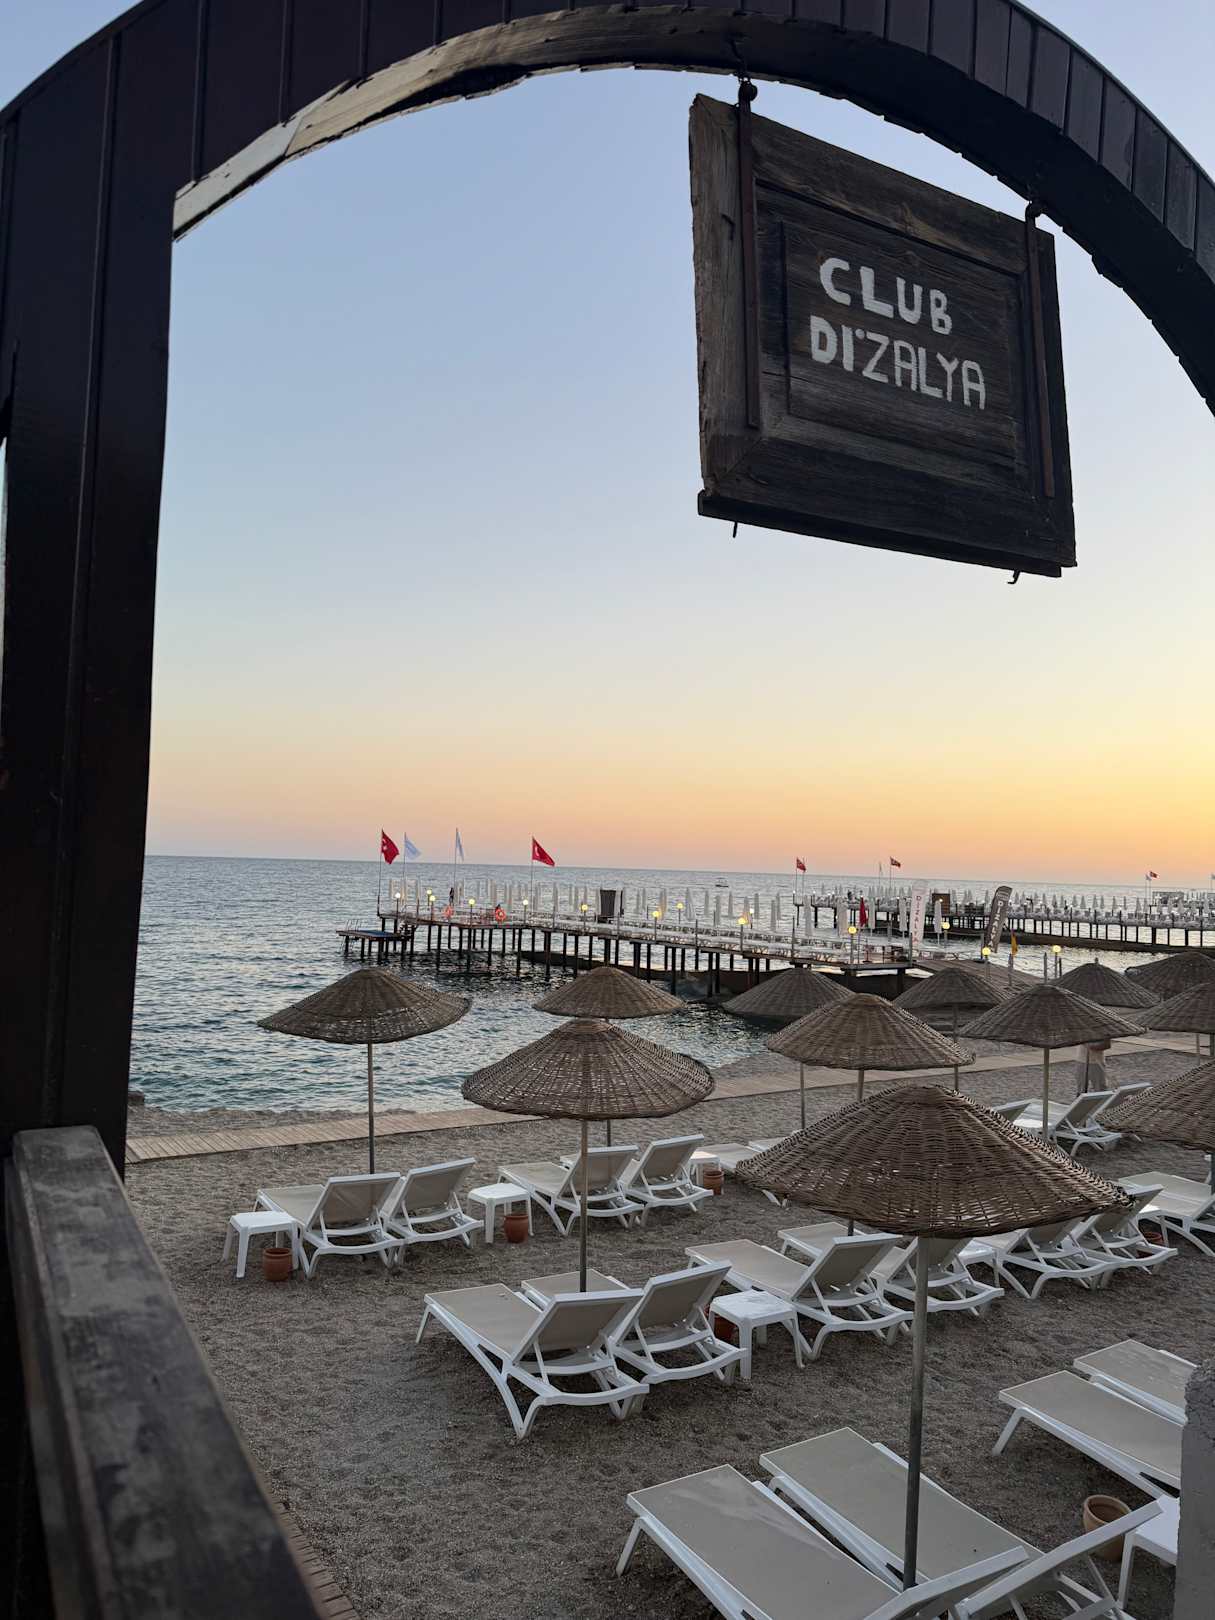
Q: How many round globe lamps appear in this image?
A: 14